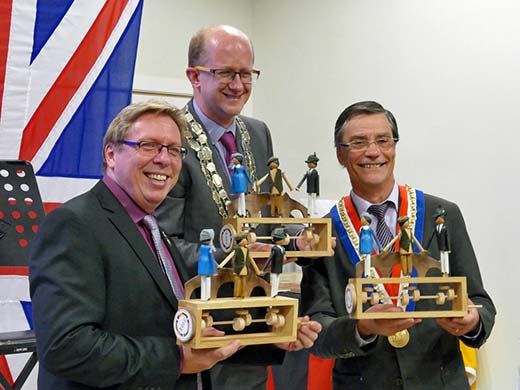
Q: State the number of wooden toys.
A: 3